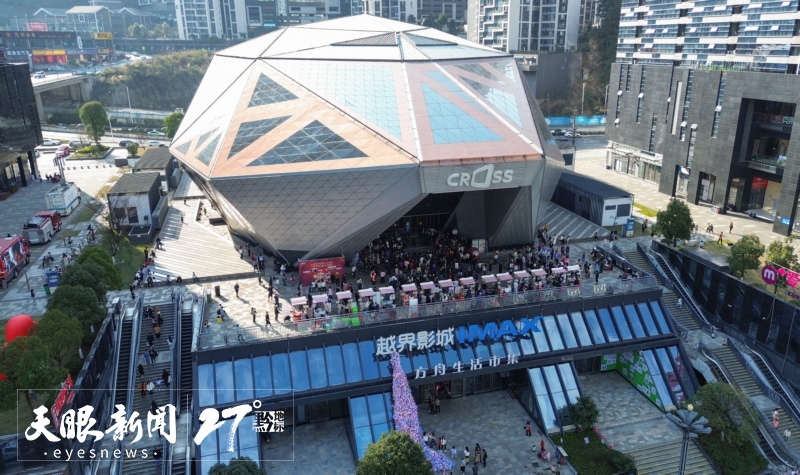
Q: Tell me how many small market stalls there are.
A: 15